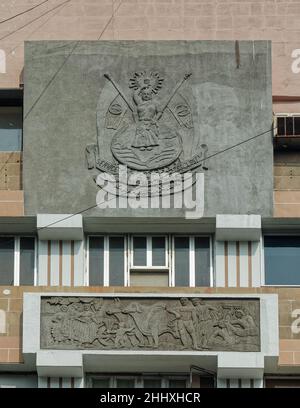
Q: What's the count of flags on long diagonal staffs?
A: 2